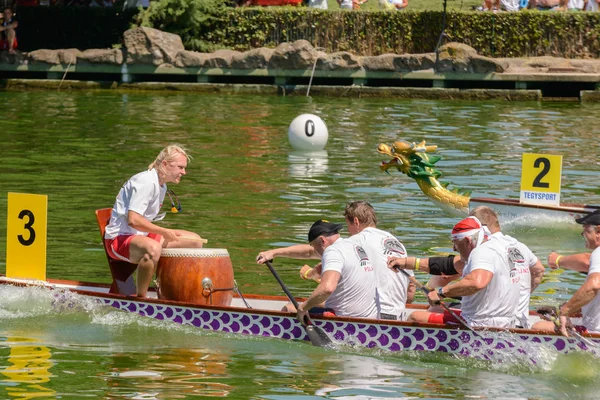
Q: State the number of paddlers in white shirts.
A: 5